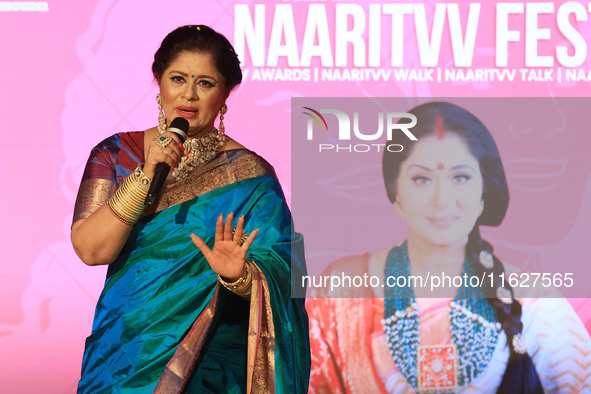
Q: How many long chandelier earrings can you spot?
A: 2